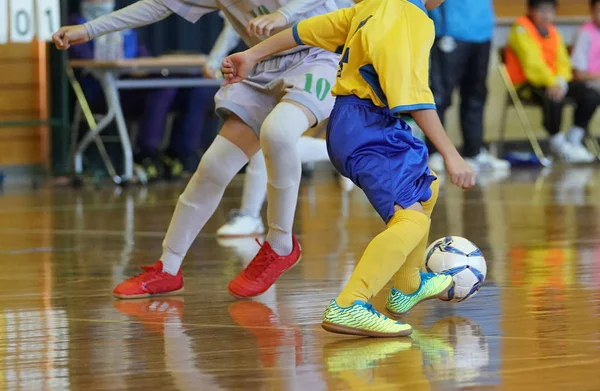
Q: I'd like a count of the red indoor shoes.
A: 2